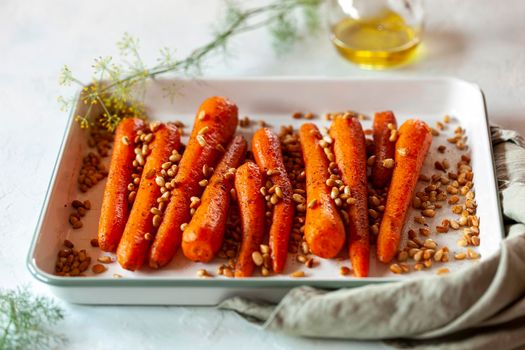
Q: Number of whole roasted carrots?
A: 10